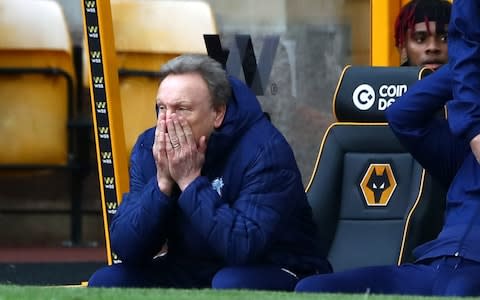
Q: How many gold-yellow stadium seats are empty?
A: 2